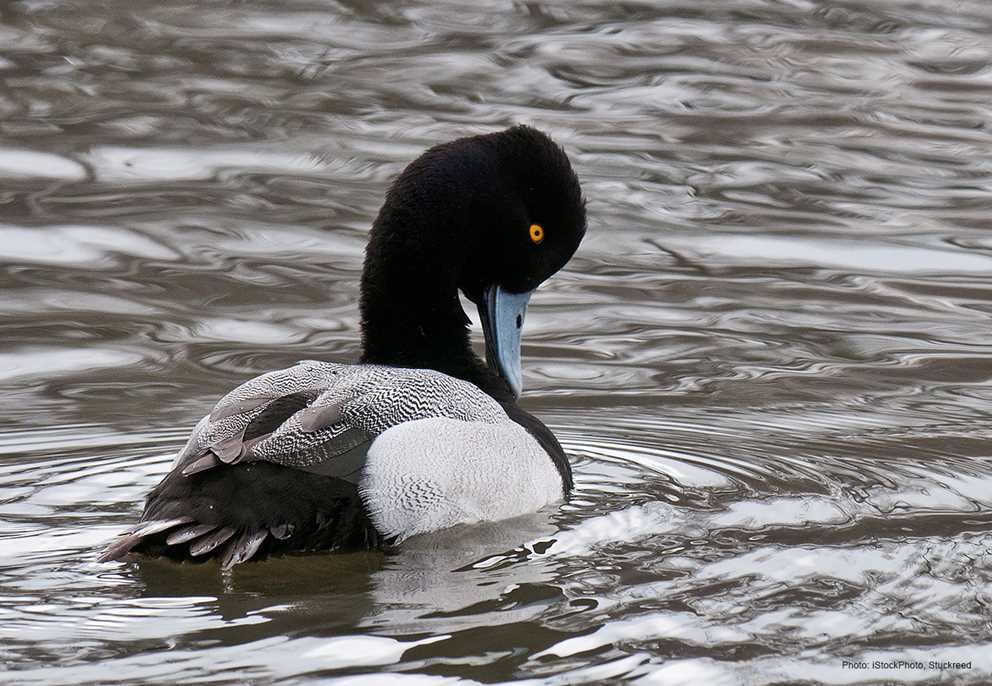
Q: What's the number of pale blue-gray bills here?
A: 1